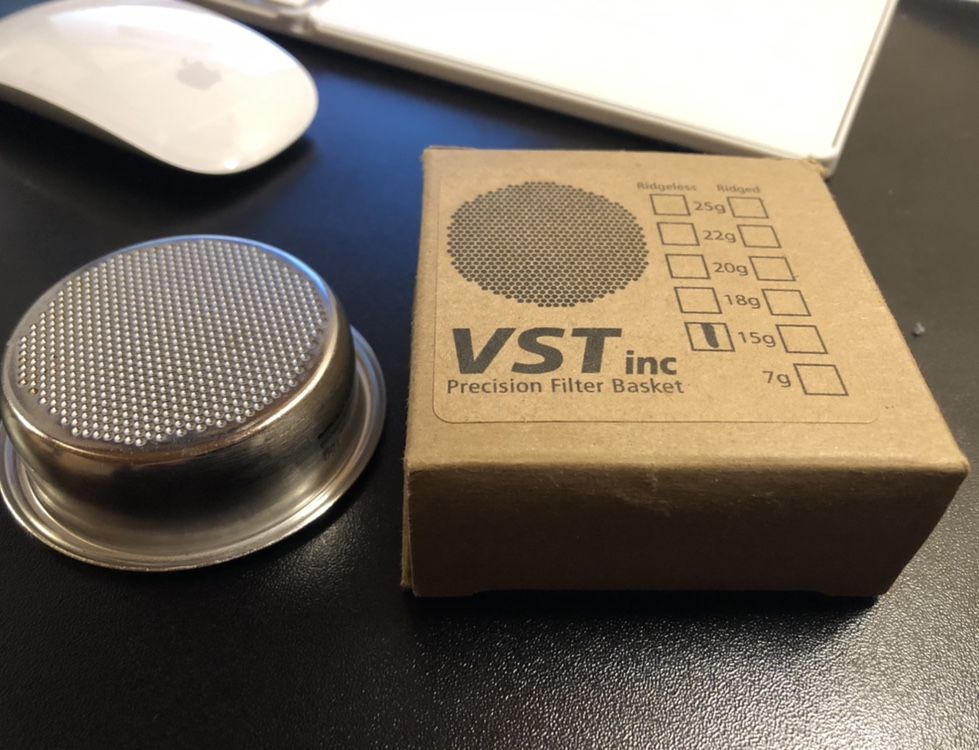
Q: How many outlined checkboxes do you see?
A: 11